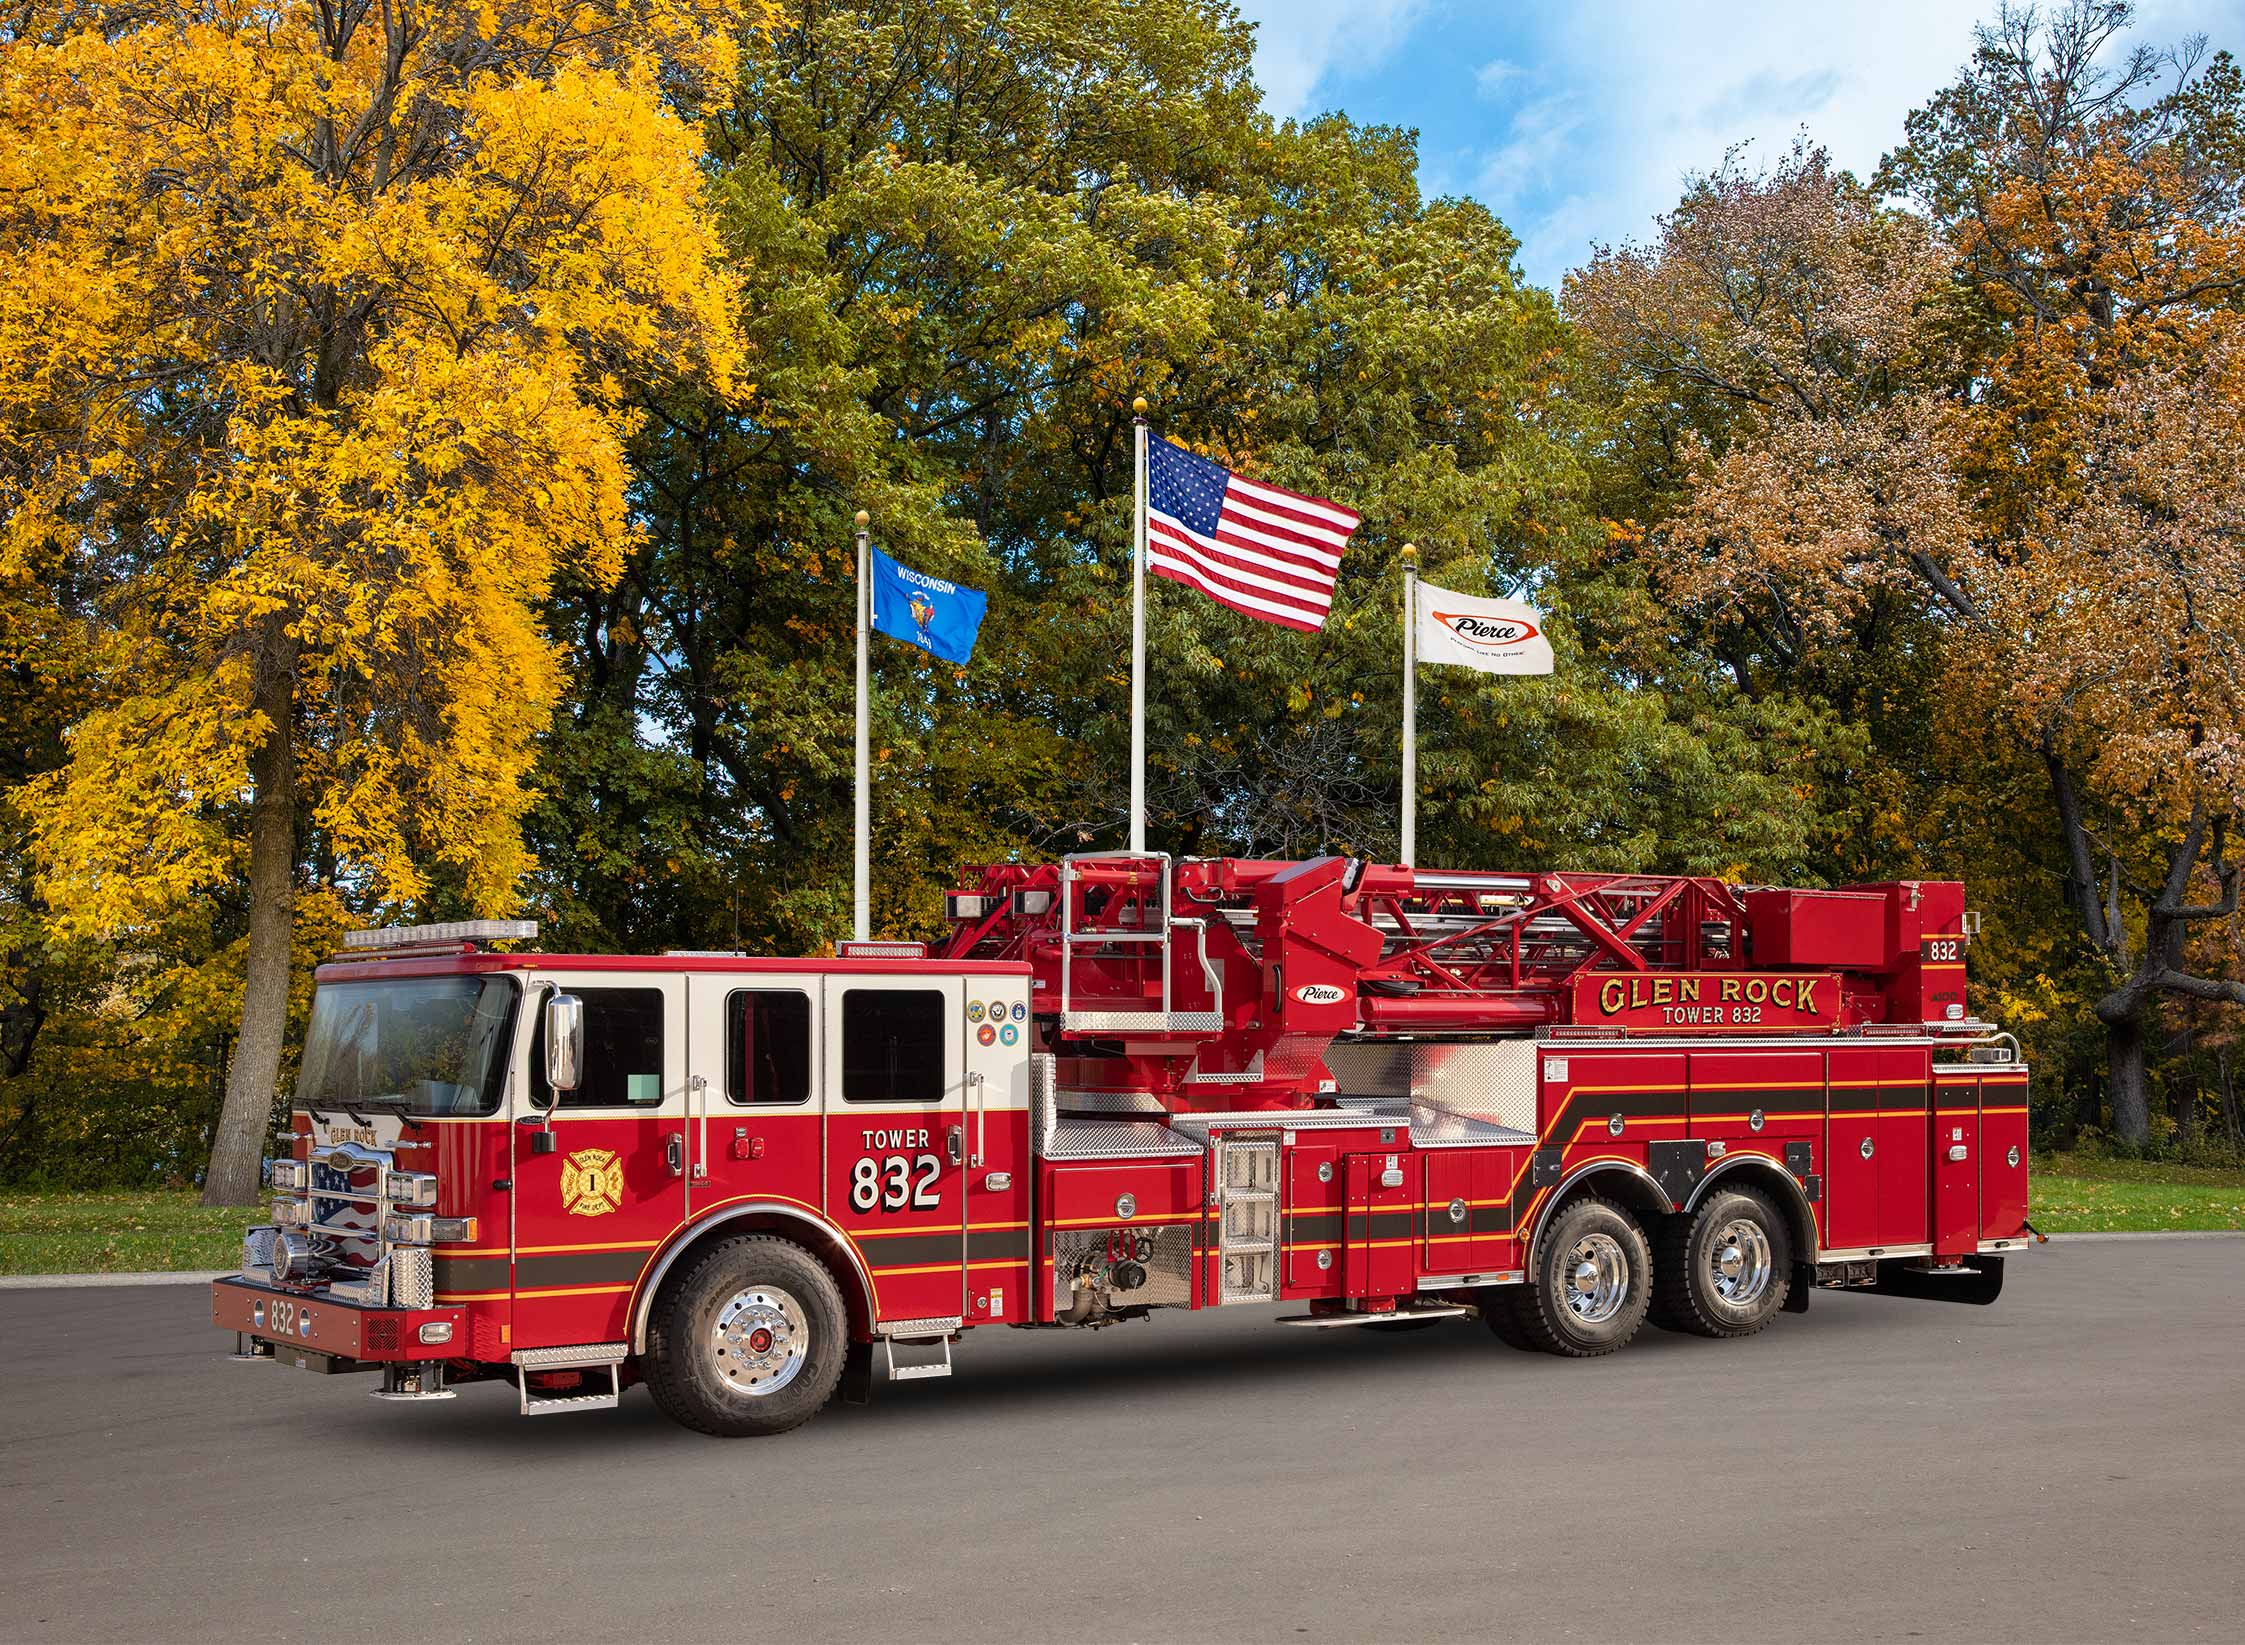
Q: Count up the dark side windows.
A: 3